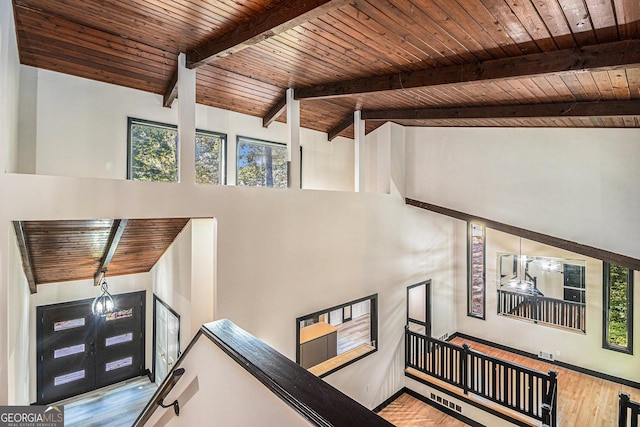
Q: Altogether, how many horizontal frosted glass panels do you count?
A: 6